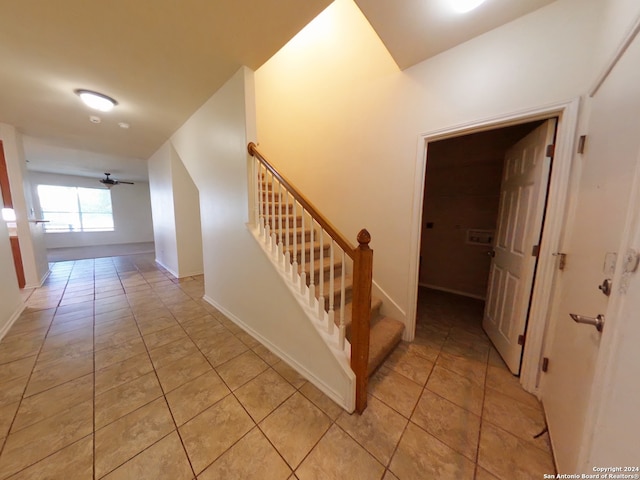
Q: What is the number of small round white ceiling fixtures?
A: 2